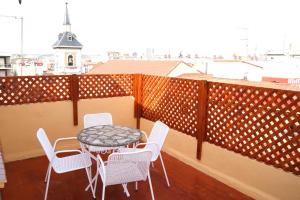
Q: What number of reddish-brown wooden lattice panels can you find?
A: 4